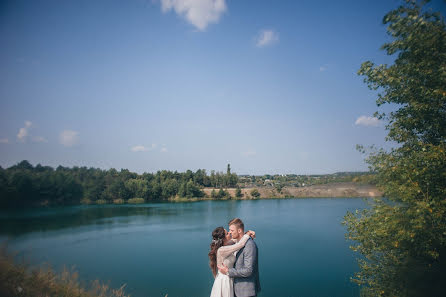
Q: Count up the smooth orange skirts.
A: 0